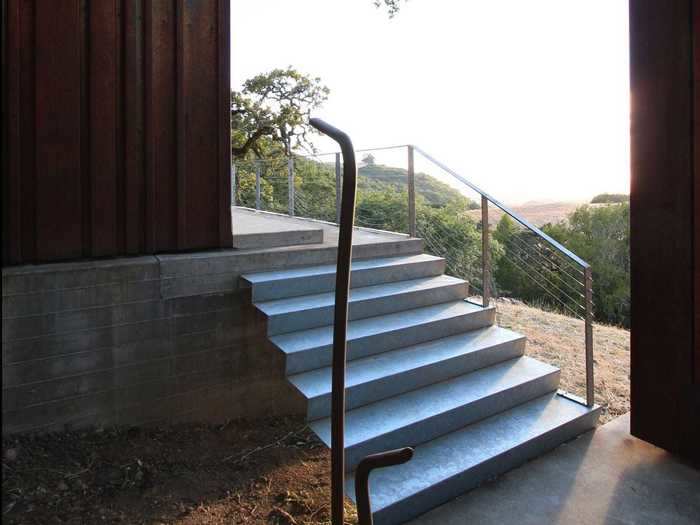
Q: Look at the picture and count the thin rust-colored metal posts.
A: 2